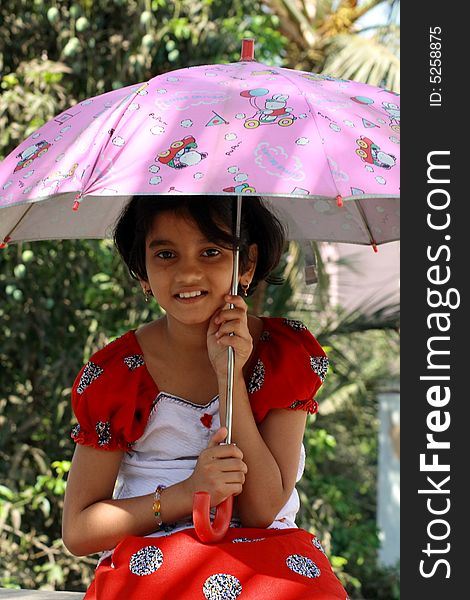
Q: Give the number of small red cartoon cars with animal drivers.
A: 3